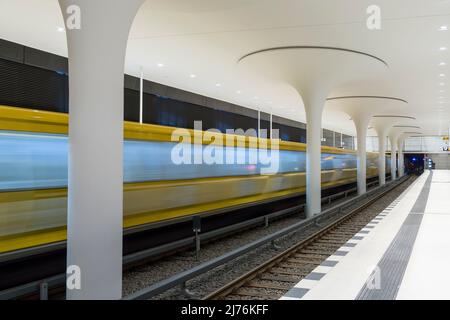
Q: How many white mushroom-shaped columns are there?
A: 6